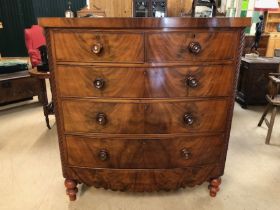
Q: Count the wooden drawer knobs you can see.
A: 8